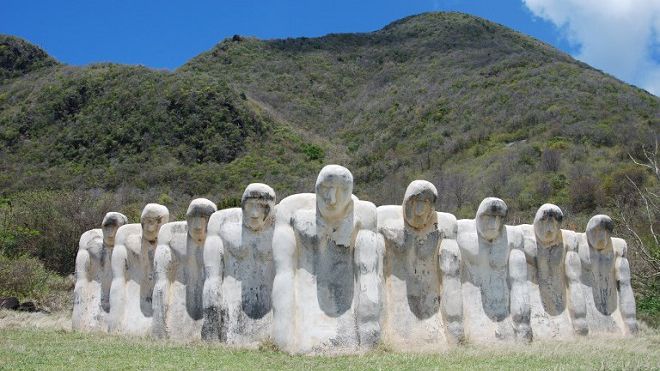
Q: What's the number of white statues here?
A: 9